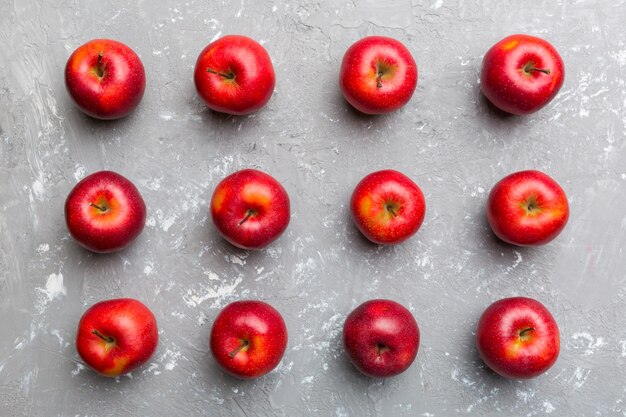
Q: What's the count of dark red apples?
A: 1